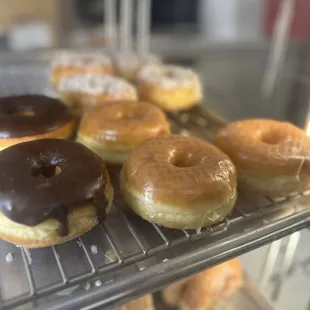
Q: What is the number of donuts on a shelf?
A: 9